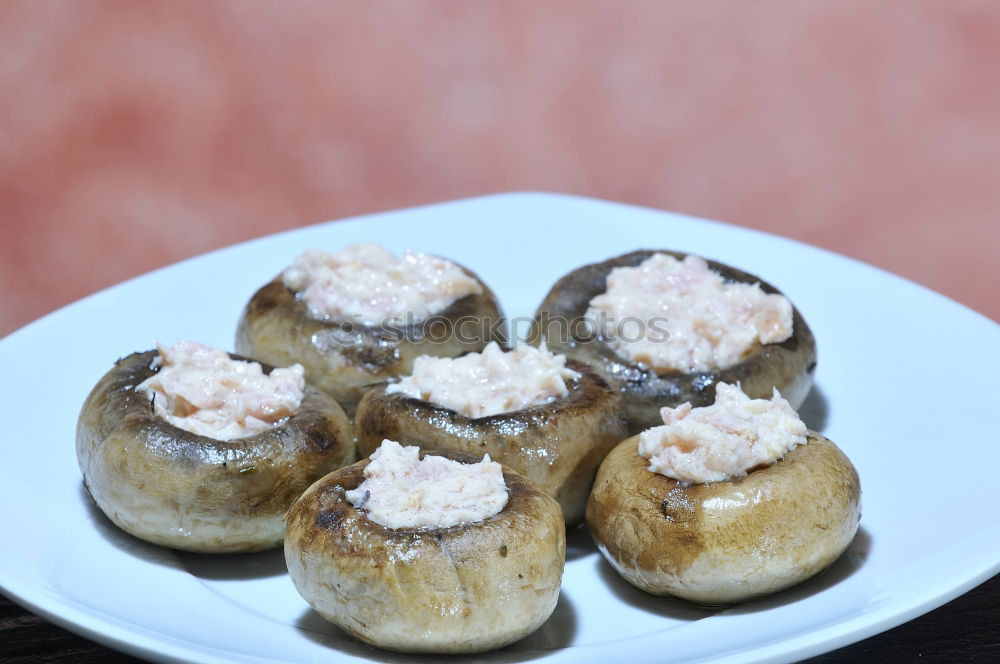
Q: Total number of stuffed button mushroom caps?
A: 6